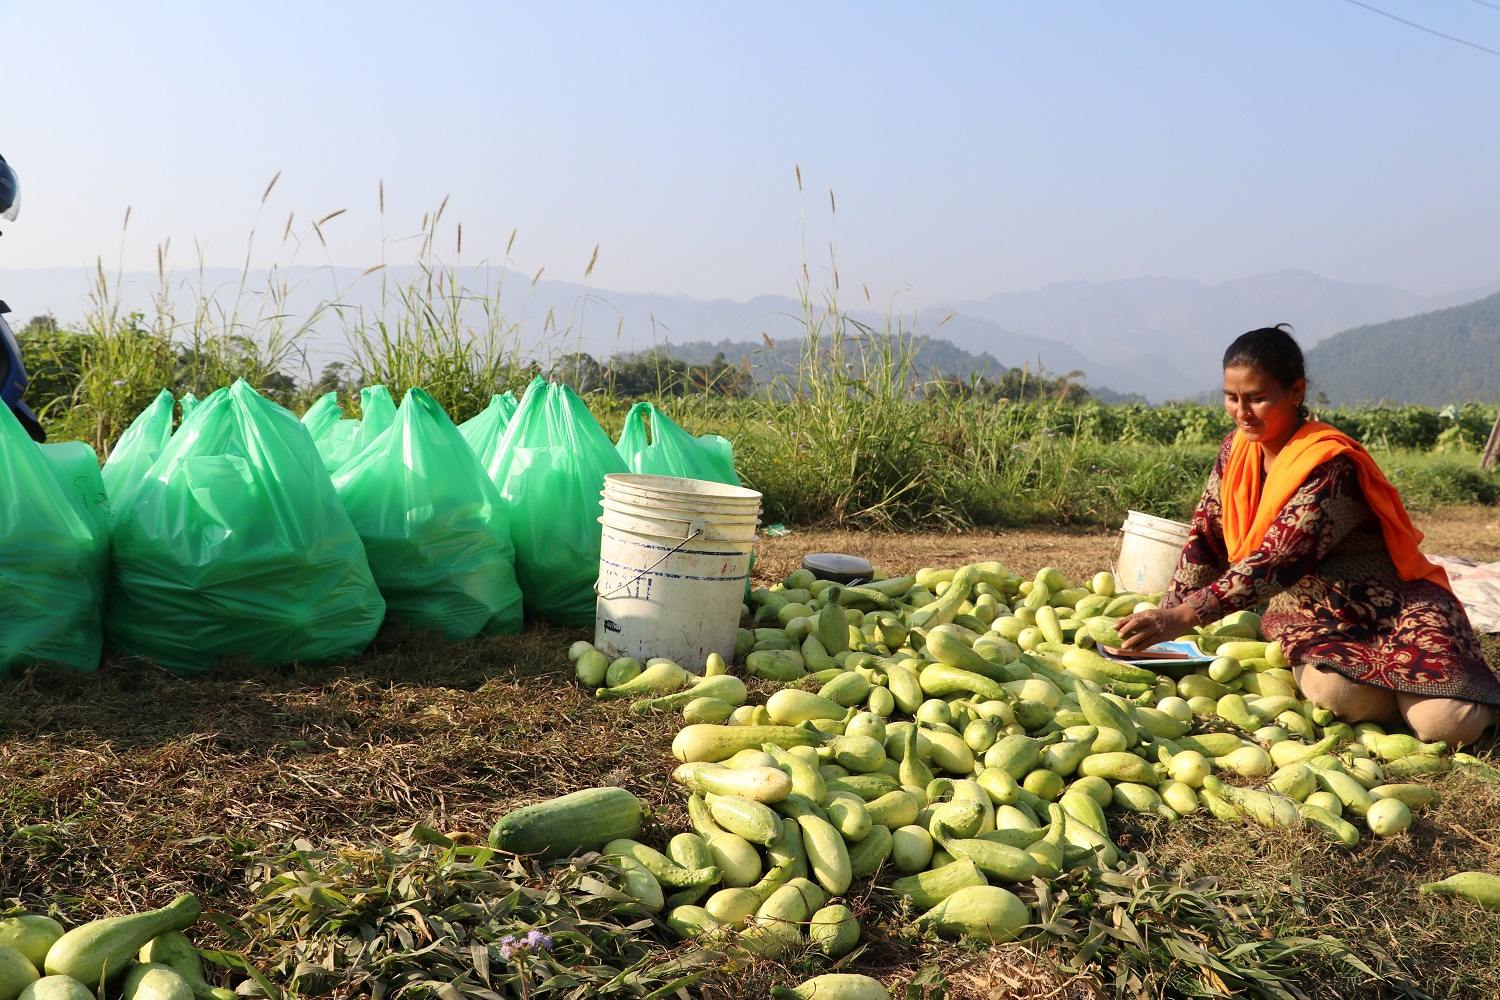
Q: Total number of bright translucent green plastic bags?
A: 8